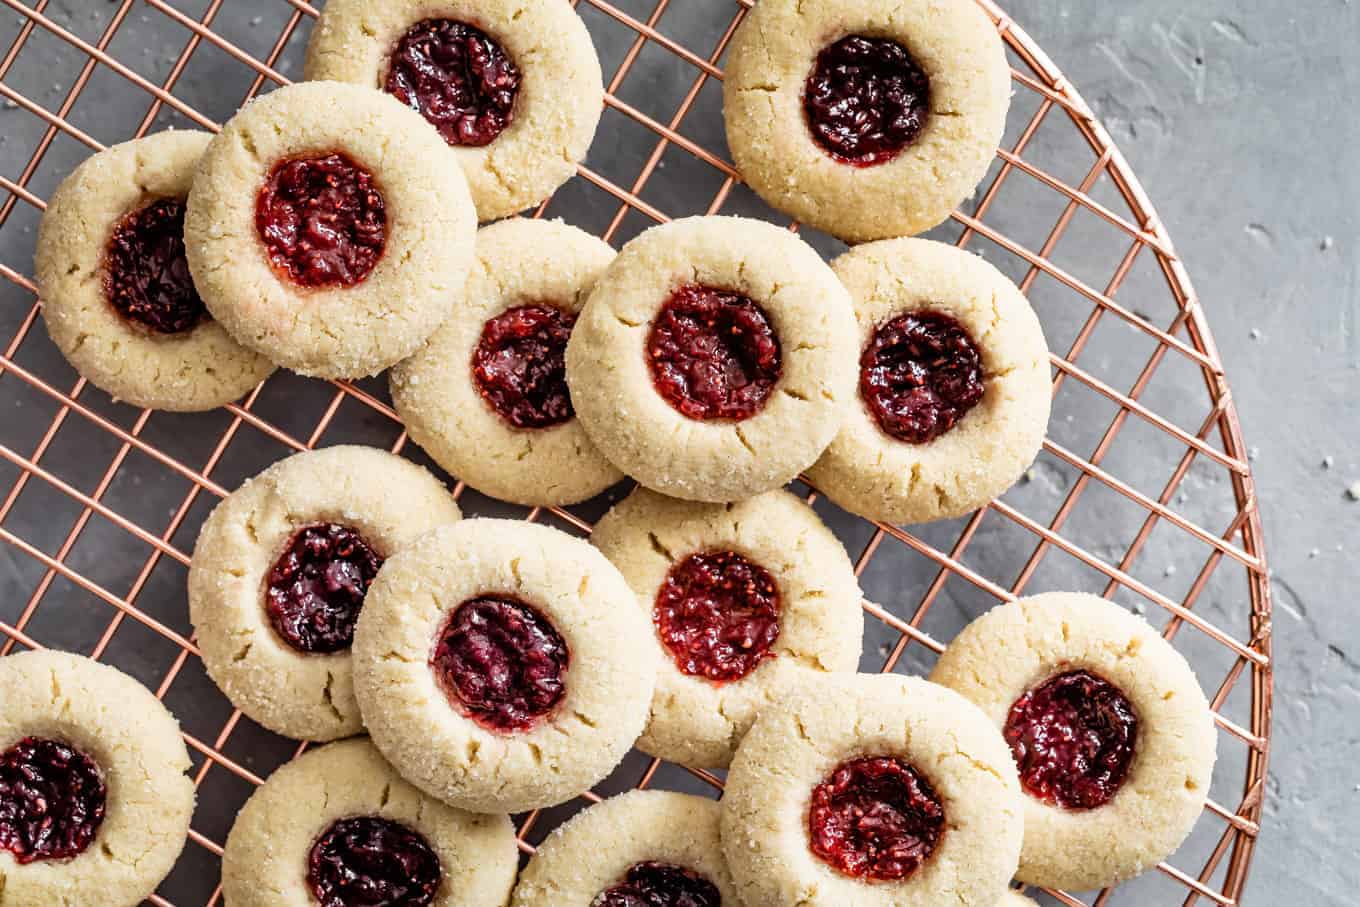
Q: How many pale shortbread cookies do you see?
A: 15